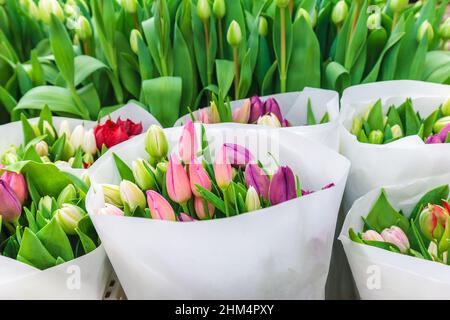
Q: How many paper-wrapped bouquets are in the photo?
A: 6